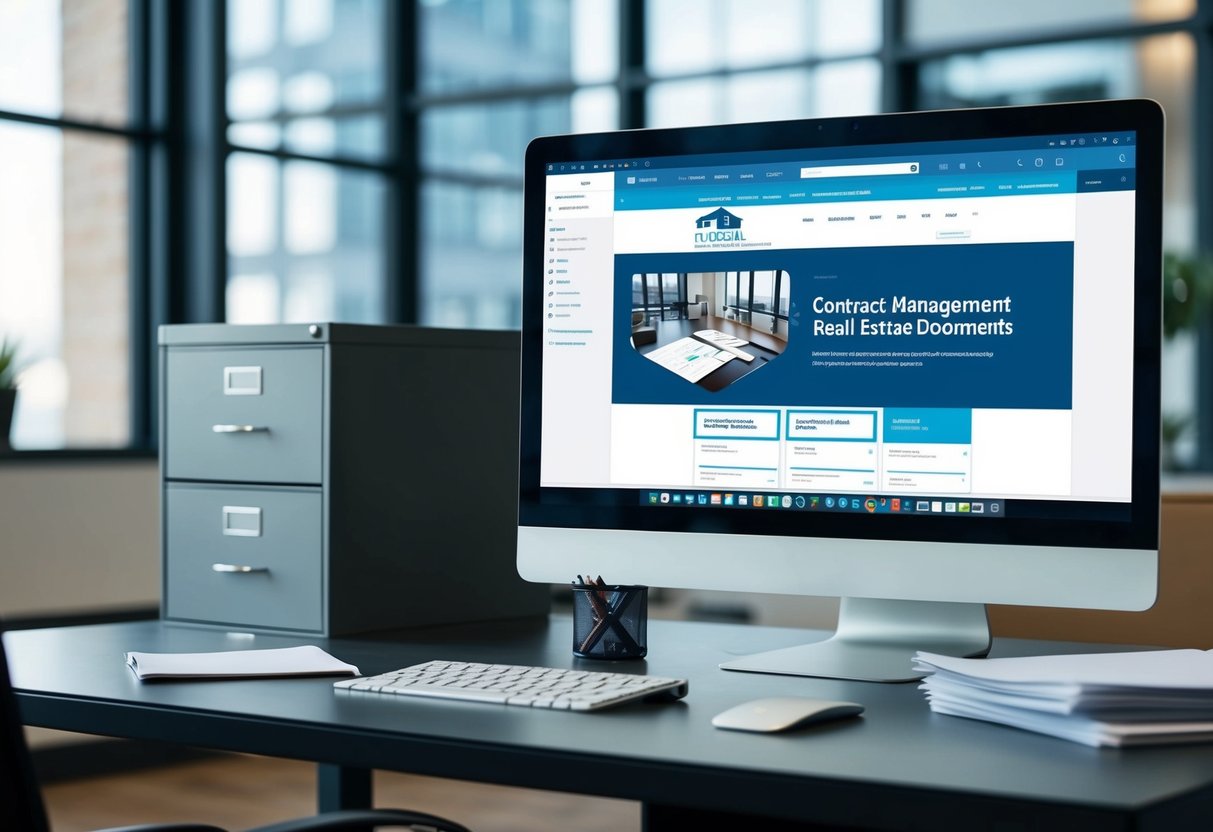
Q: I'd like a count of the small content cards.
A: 3